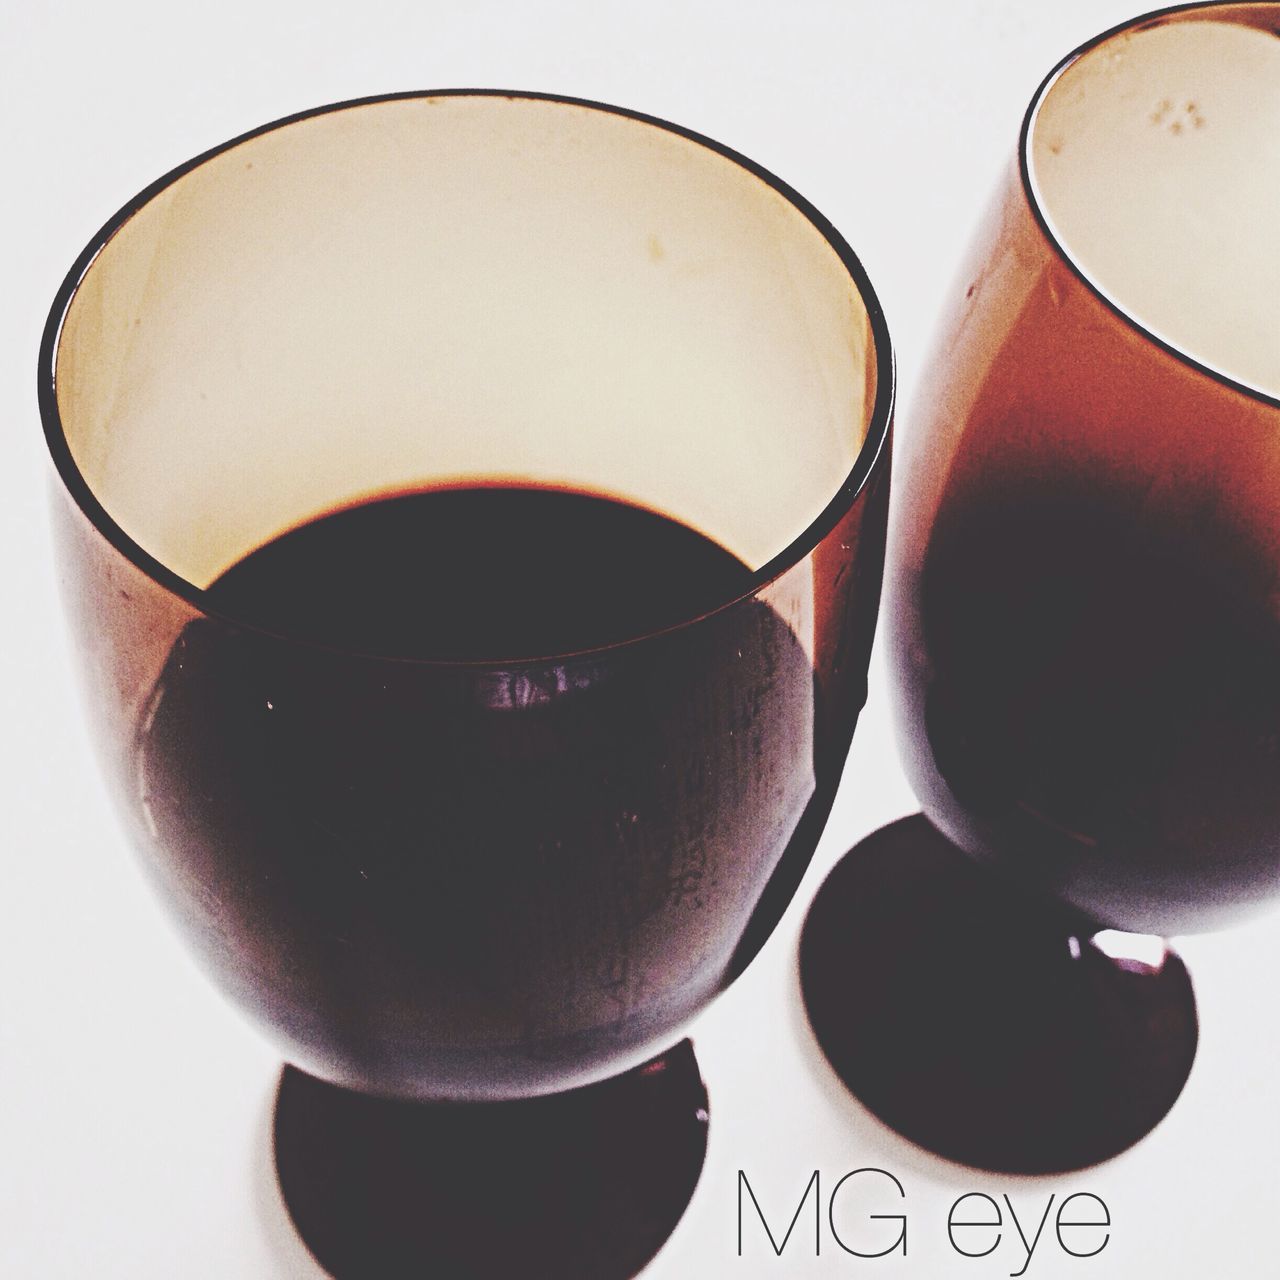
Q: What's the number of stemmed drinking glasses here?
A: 2